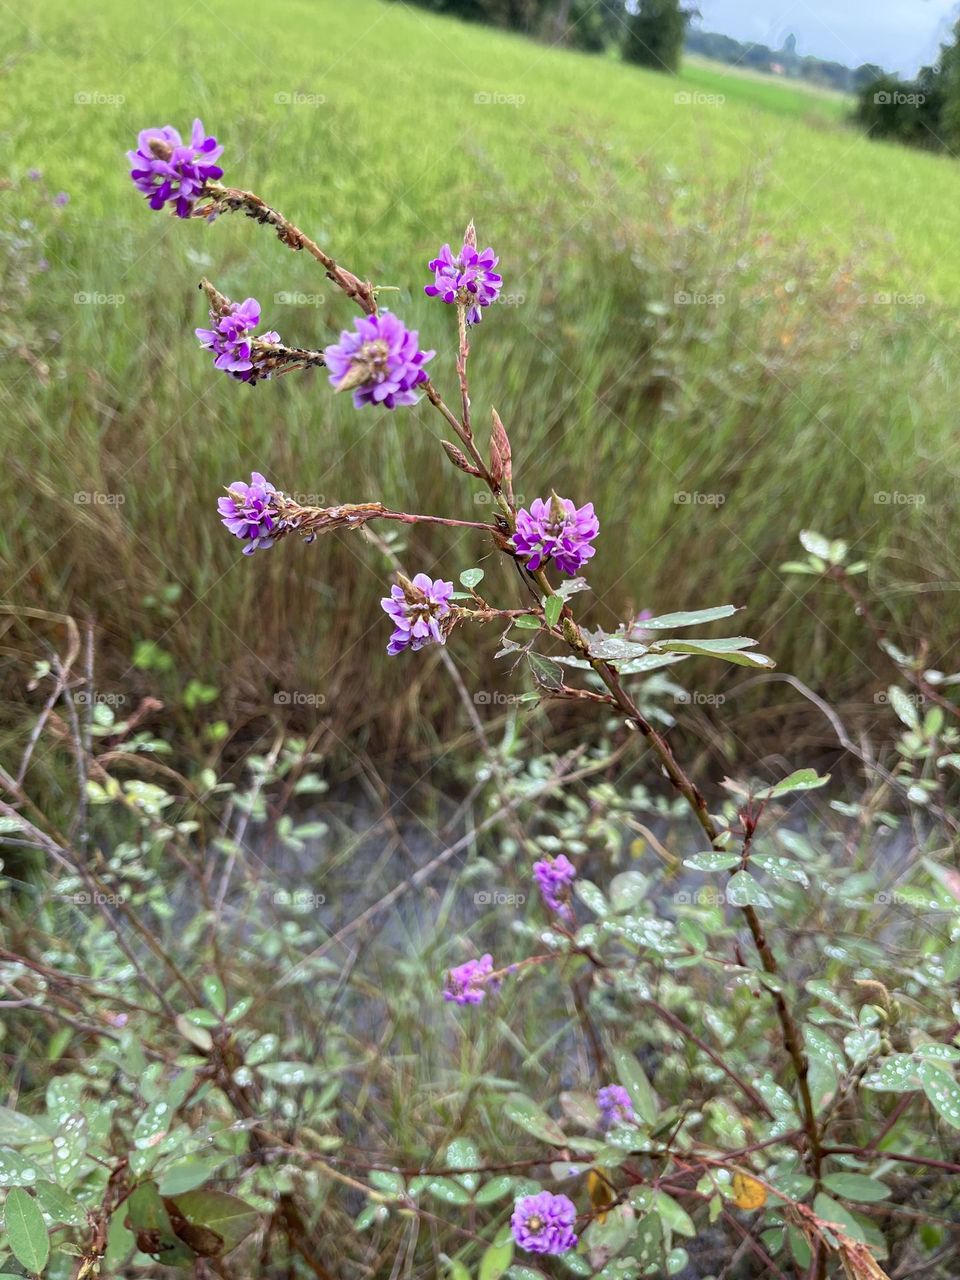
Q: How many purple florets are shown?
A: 11